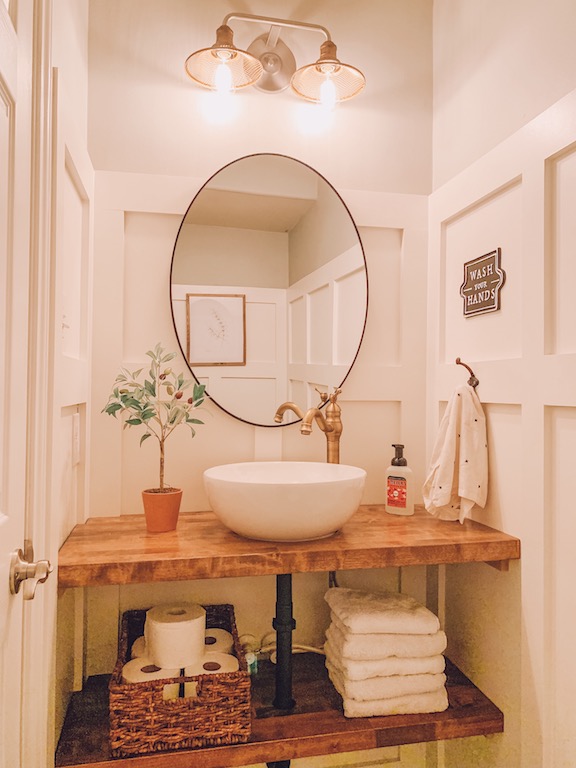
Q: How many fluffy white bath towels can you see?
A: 5